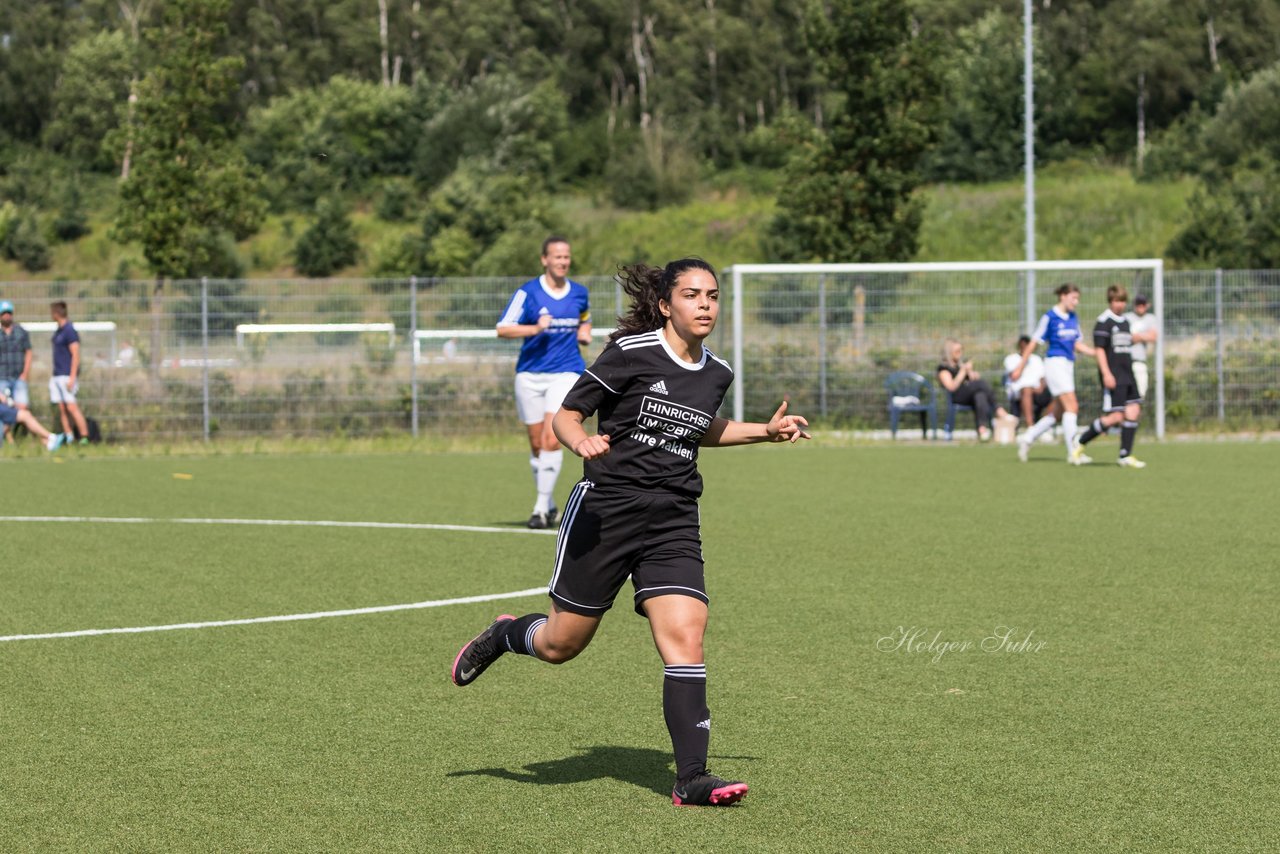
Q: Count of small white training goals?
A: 3